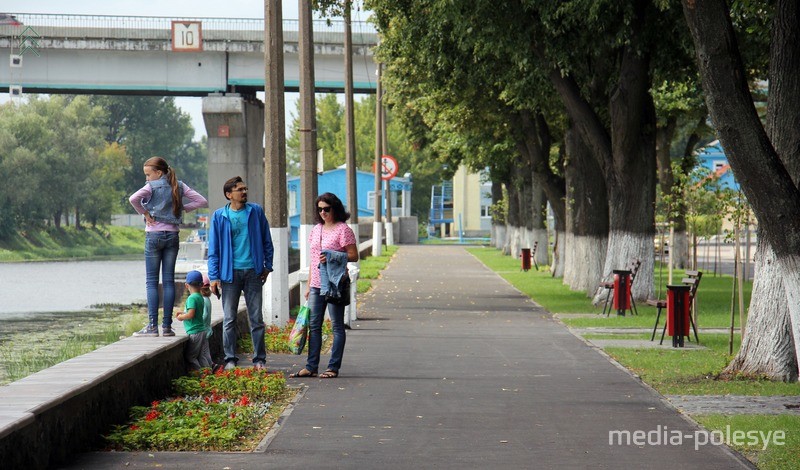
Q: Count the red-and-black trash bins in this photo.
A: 3